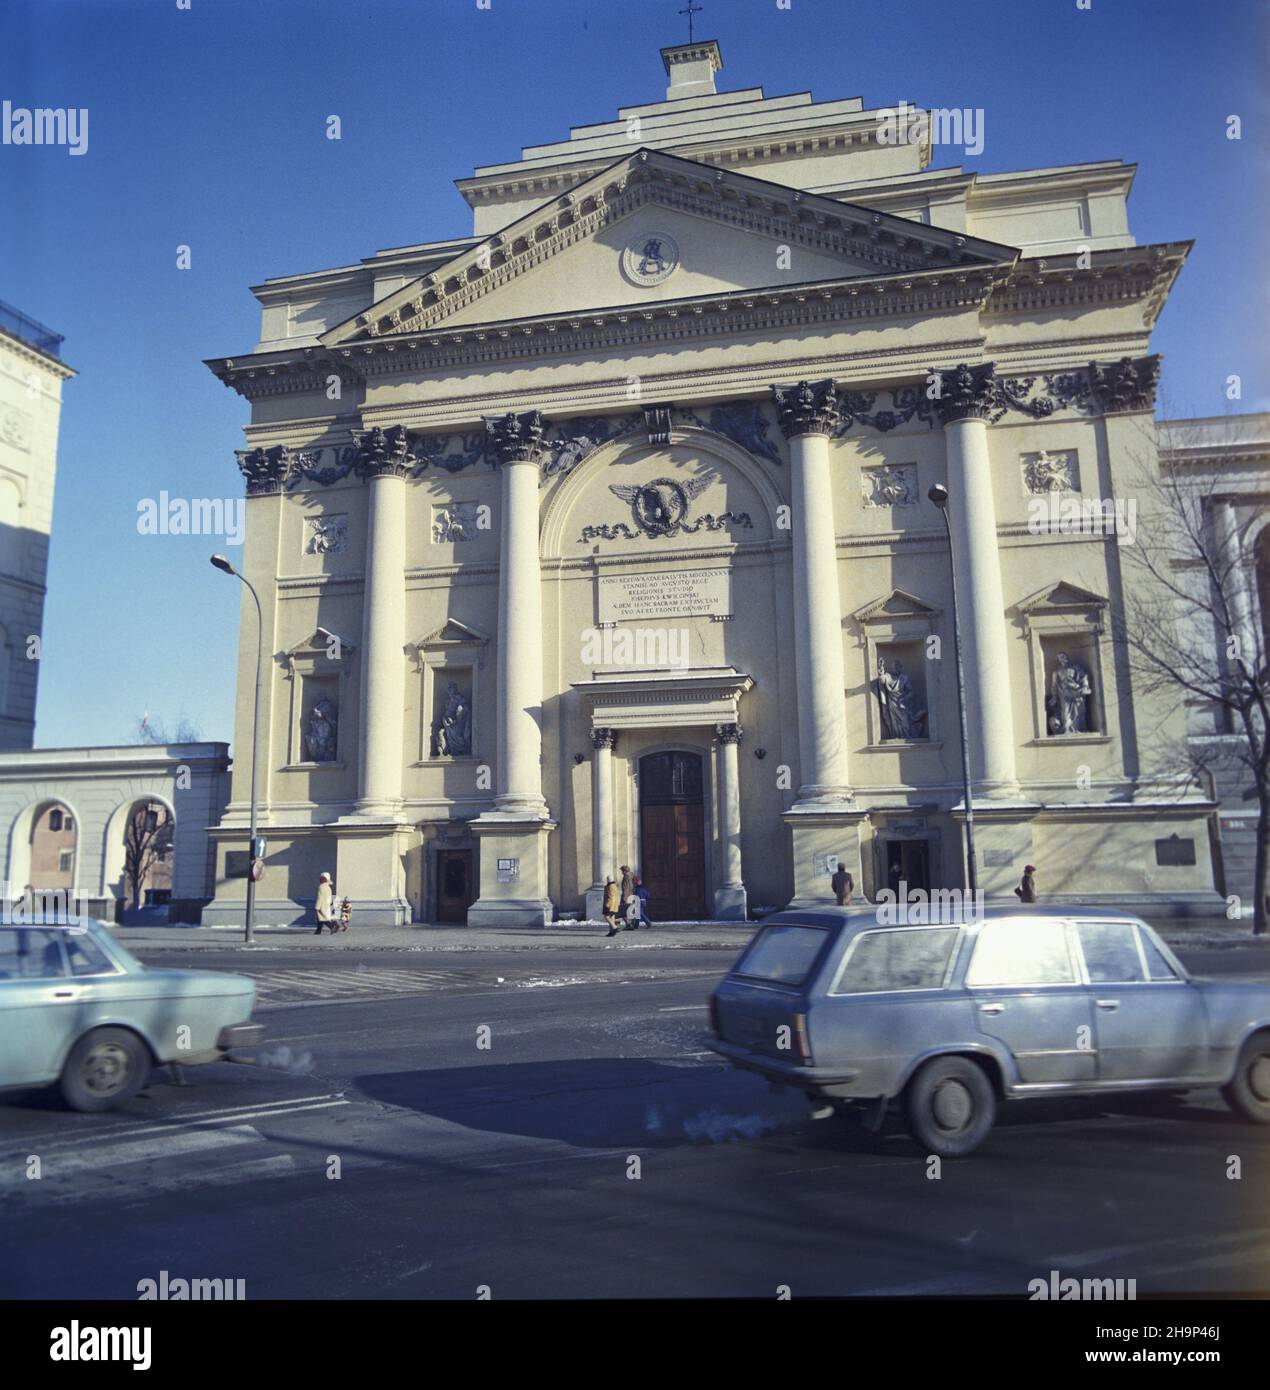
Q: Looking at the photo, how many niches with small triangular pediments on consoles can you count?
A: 4